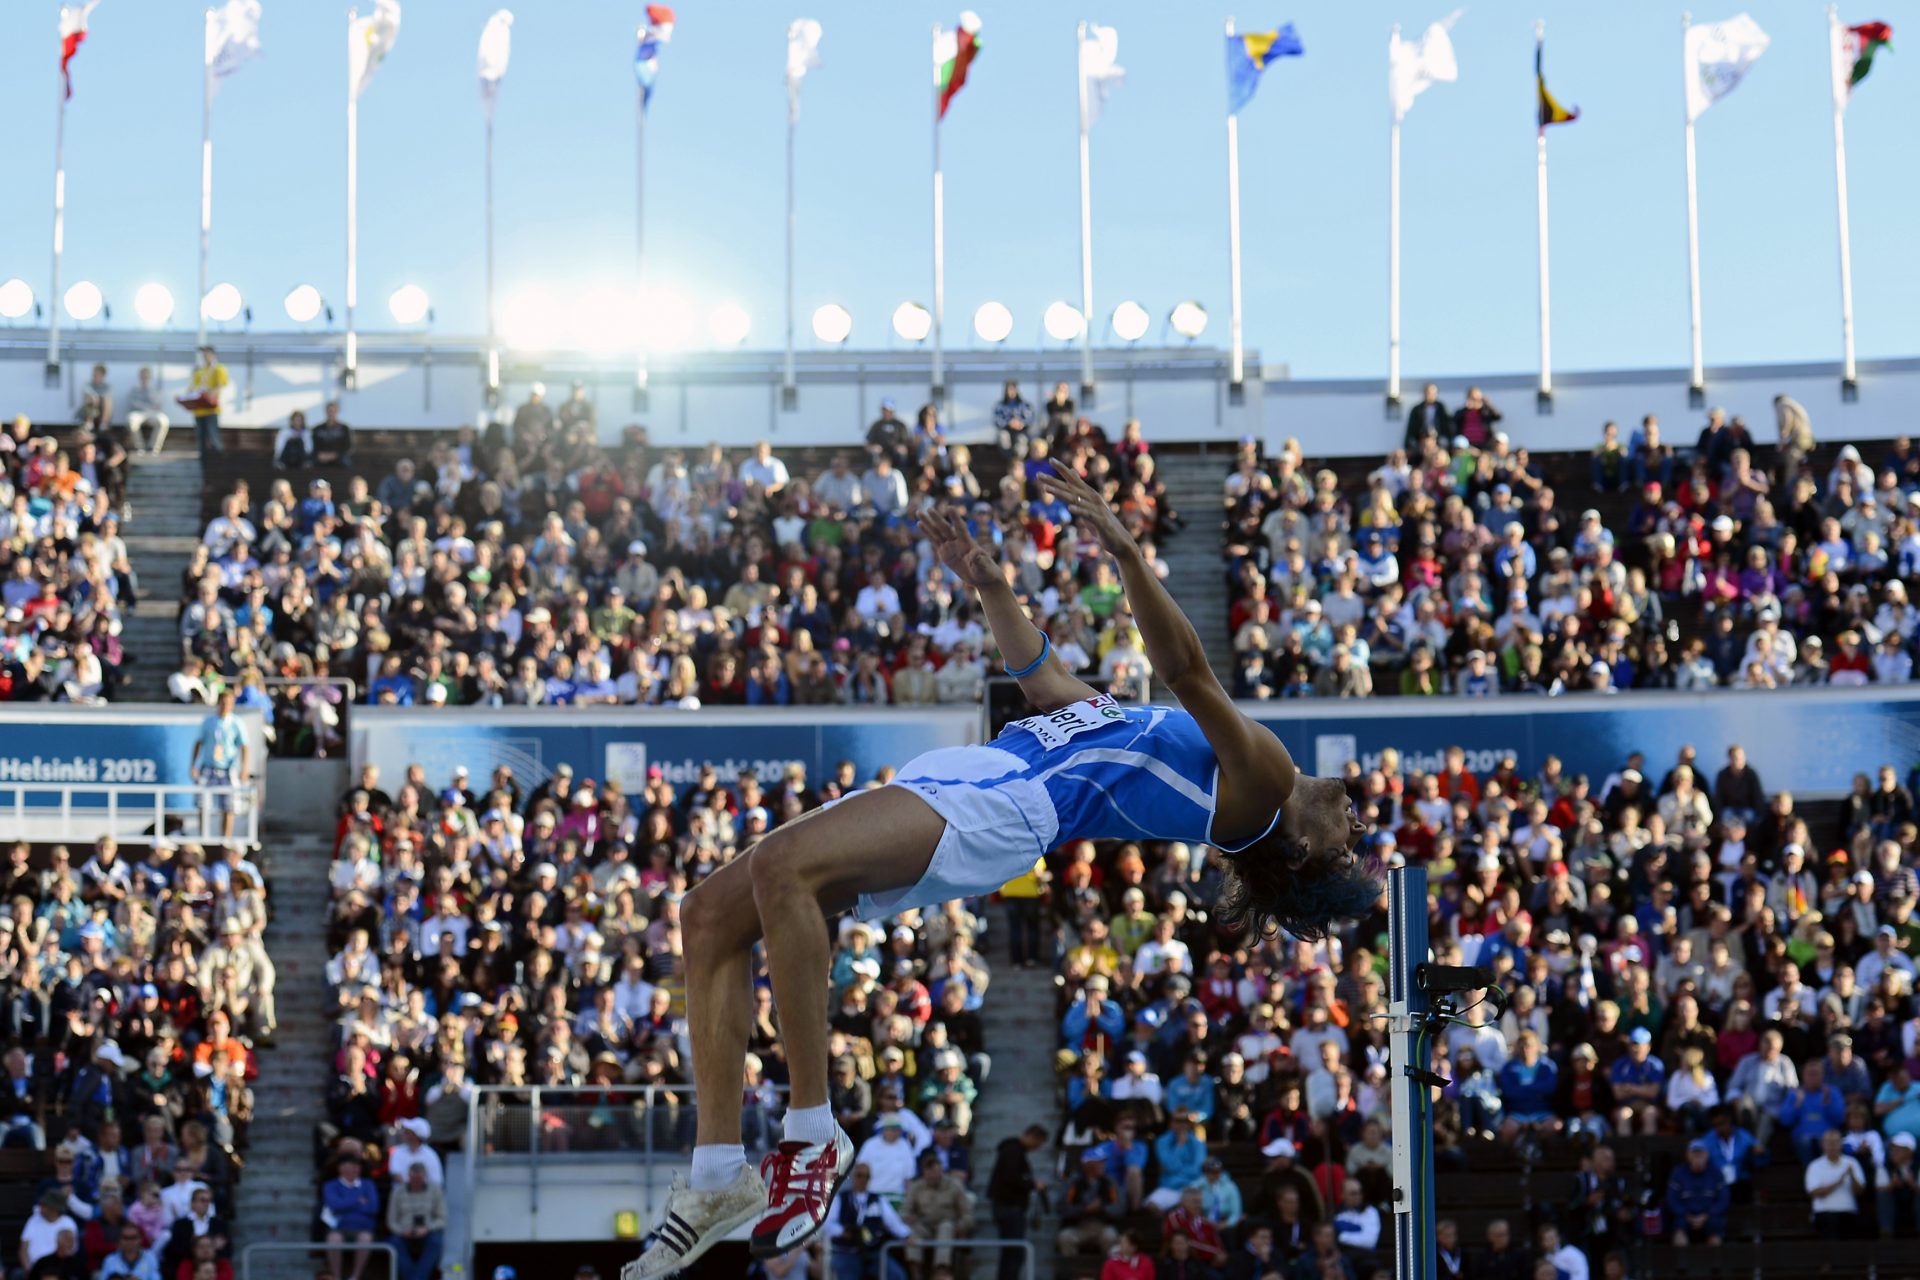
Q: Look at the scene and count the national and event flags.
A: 13